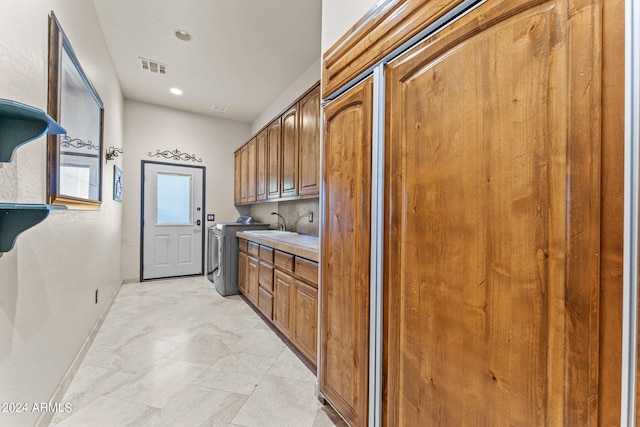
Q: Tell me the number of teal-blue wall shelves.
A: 2